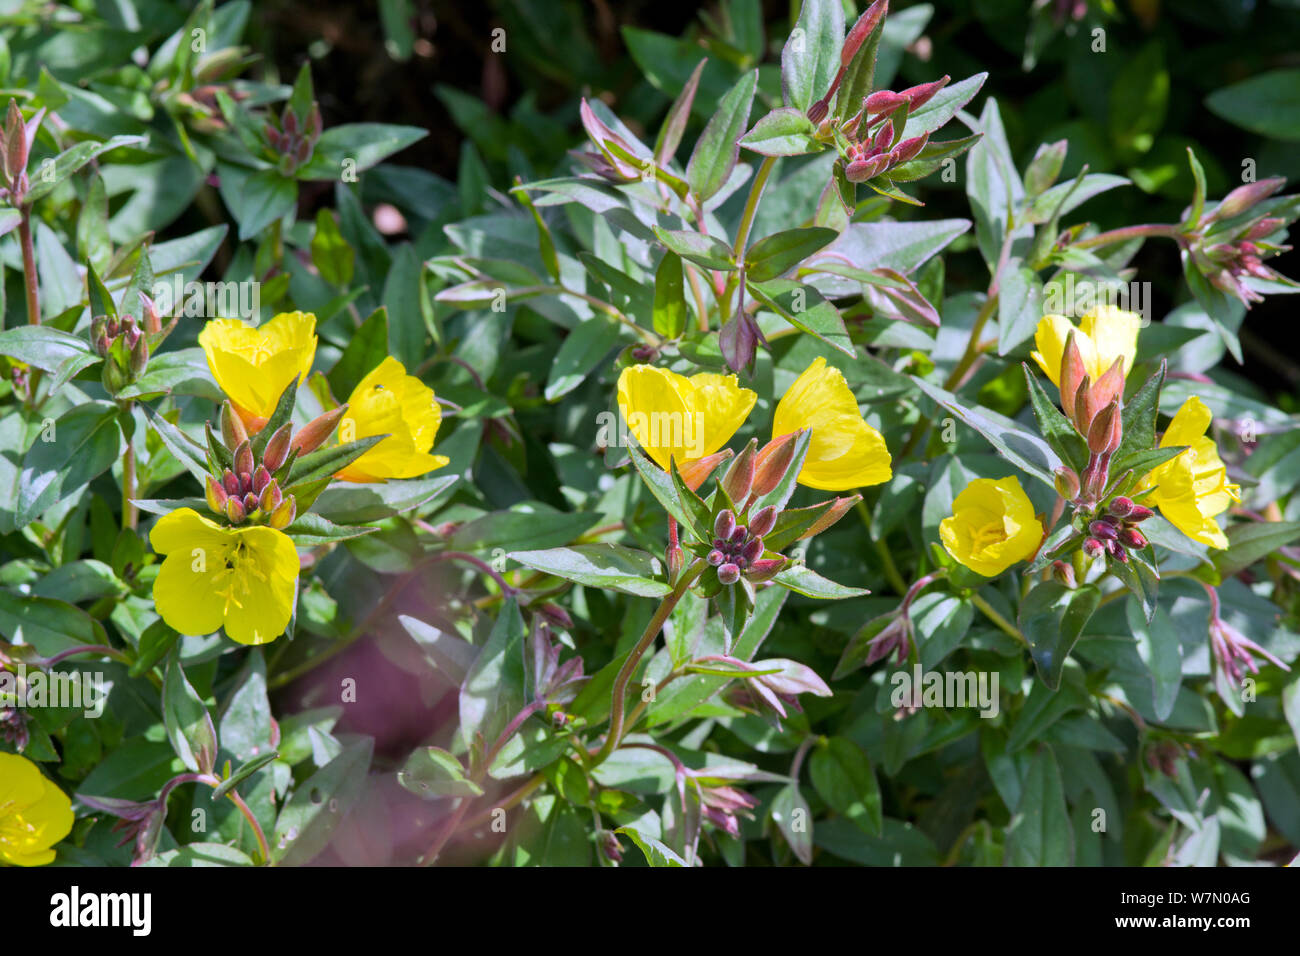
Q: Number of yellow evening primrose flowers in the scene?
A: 9